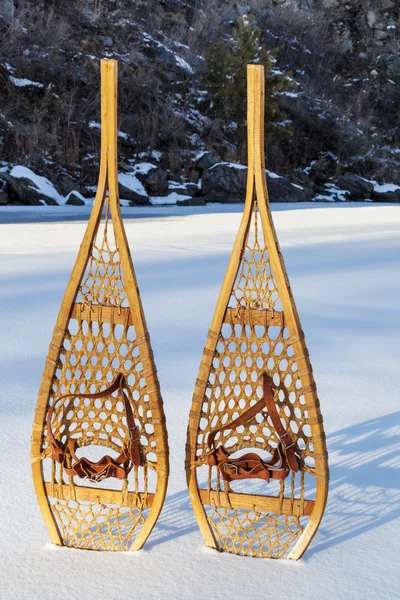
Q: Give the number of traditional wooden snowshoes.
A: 2